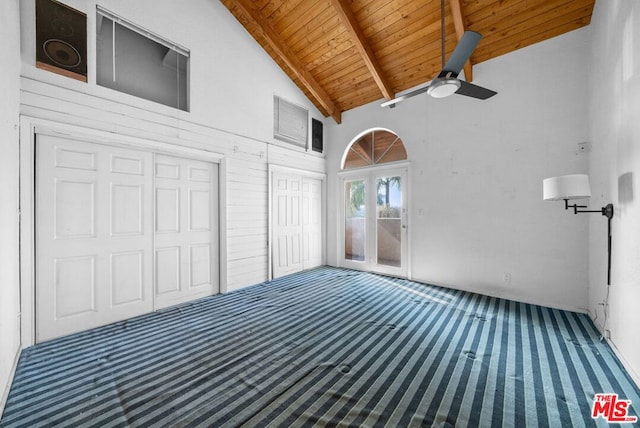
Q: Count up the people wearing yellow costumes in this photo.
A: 0